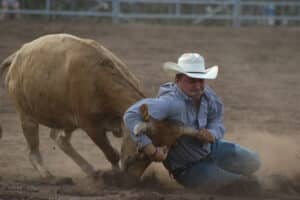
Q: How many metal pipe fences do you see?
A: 1